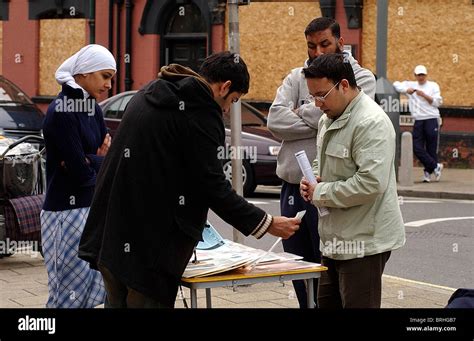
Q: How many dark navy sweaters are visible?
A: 1